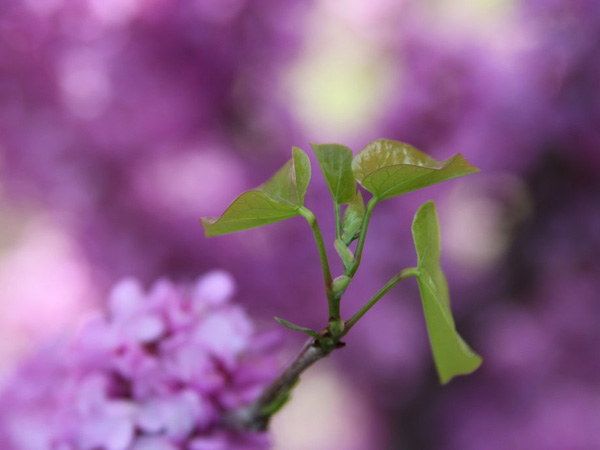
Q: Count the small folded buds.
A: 3